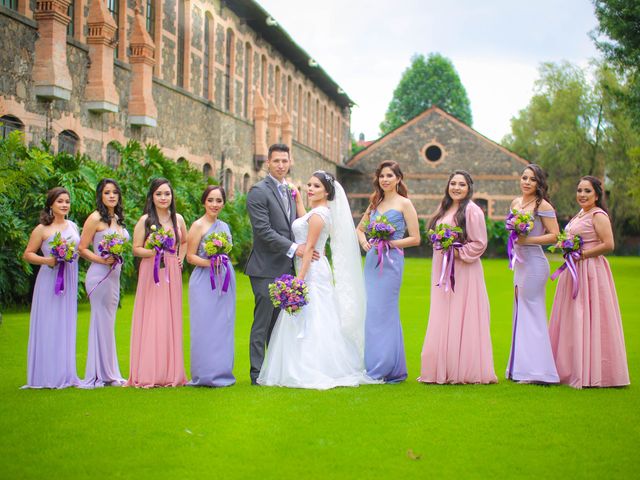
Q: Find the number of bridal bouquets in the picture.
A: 9